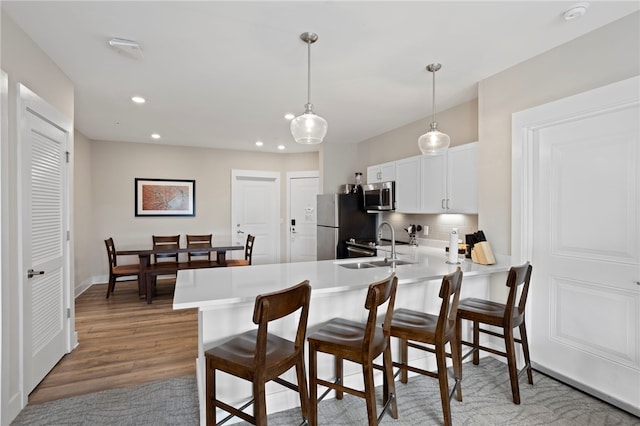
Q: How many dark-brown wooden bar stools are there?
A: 4